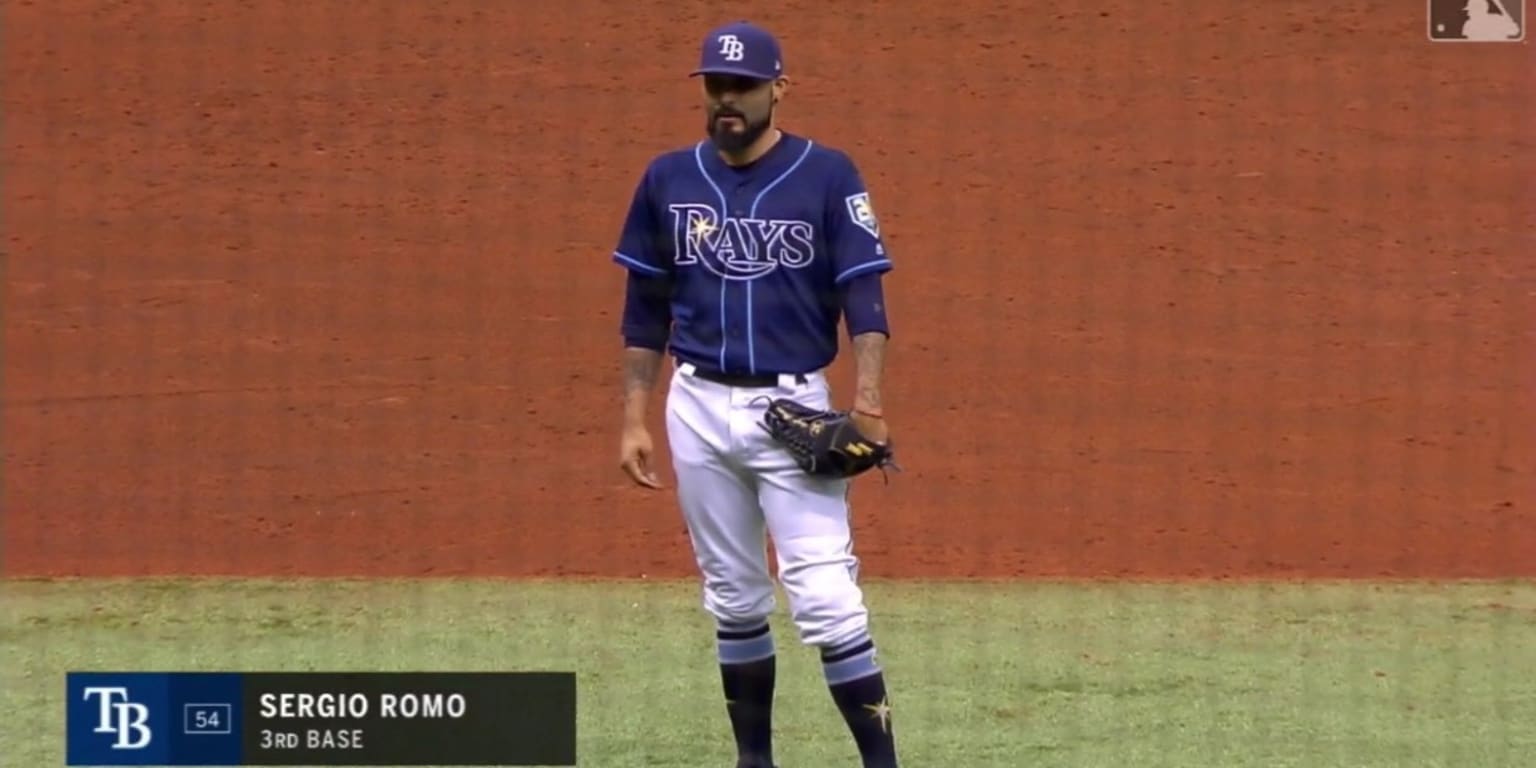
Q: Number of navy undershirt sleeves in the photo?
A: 2